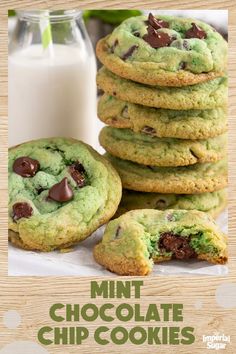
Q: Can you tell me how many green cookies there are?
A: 8